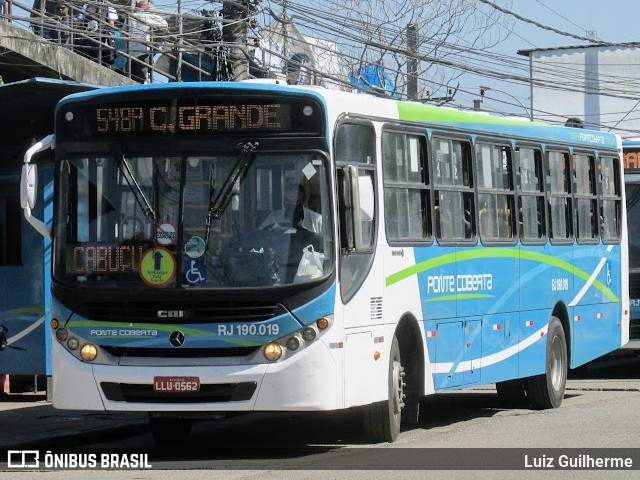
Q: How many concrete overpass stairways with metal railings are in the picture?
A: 1